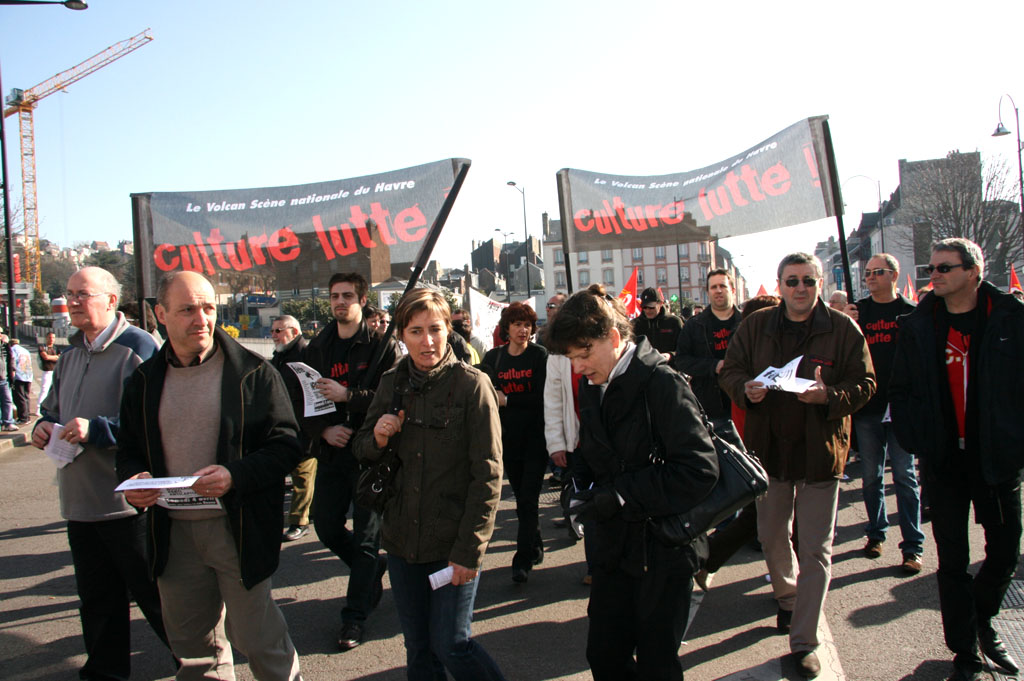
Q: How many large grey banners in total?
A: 2